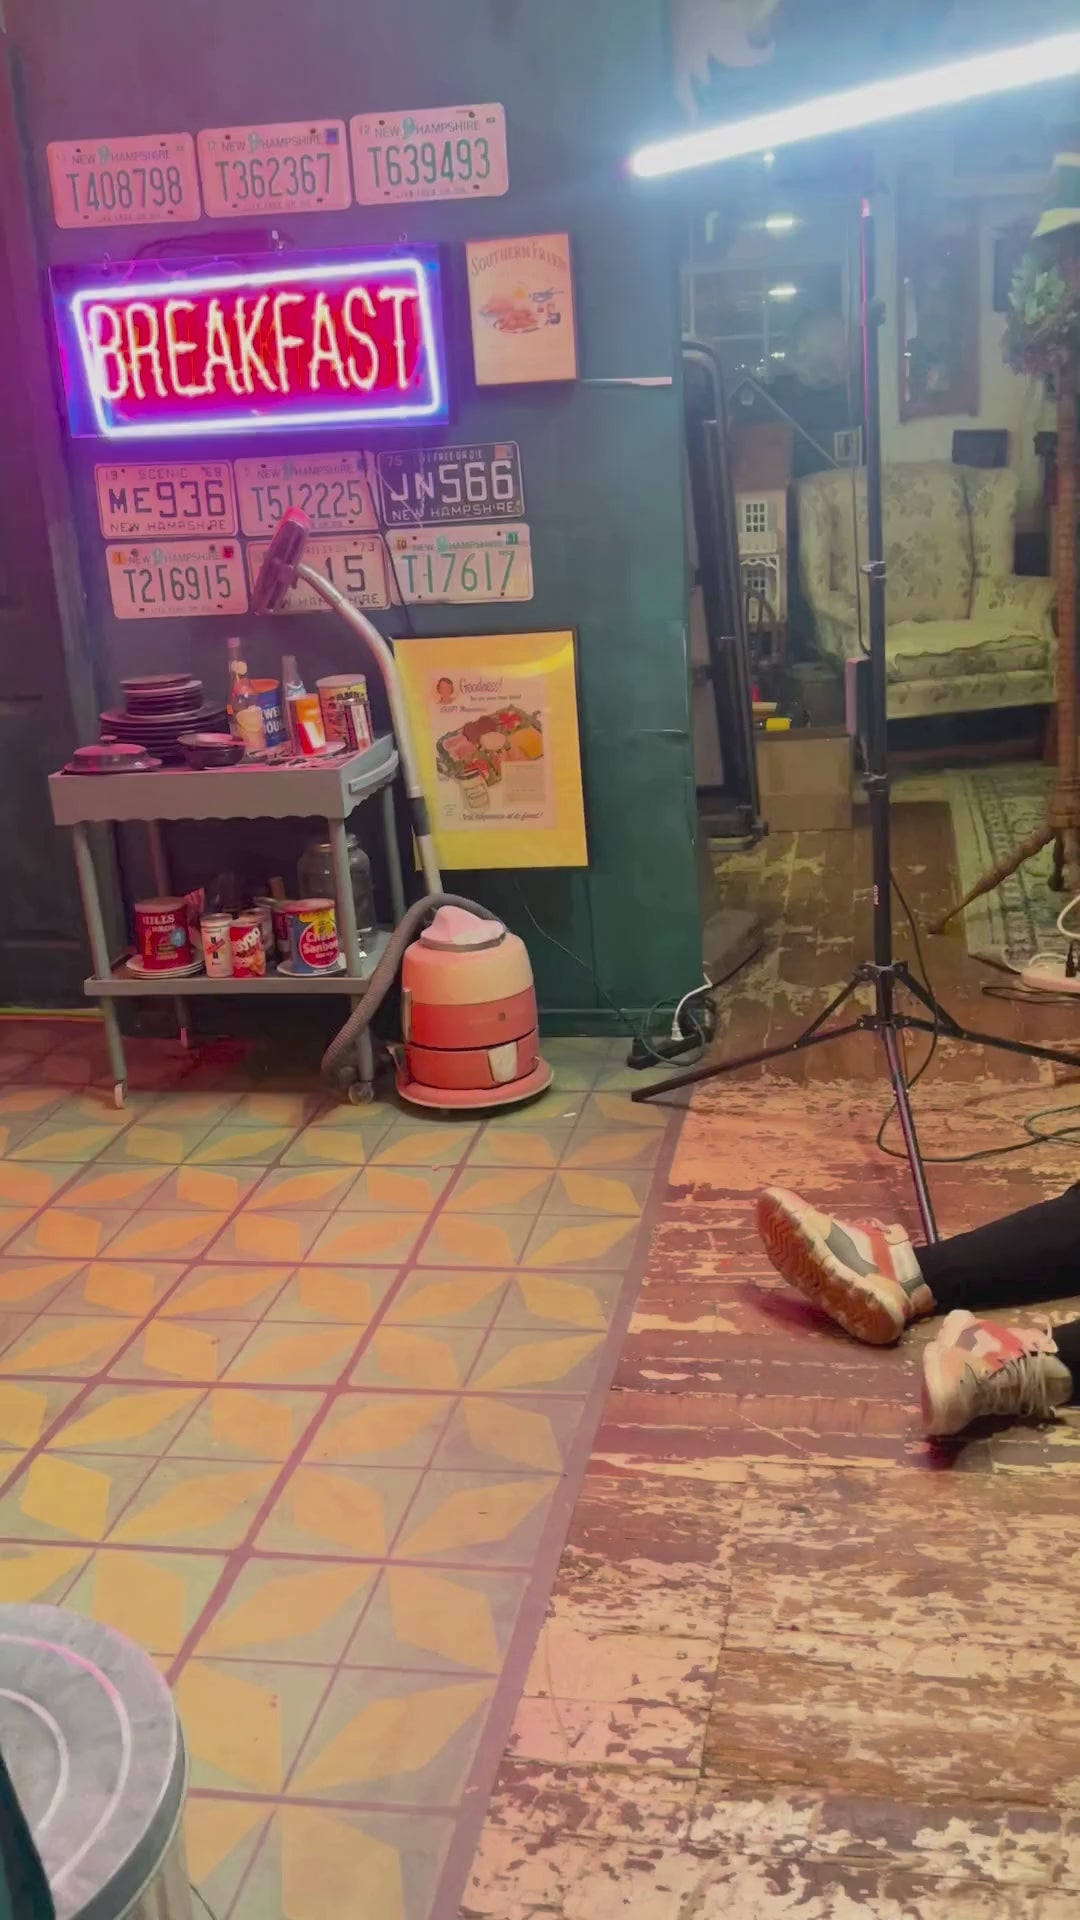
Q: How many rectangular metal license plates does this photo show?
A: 9